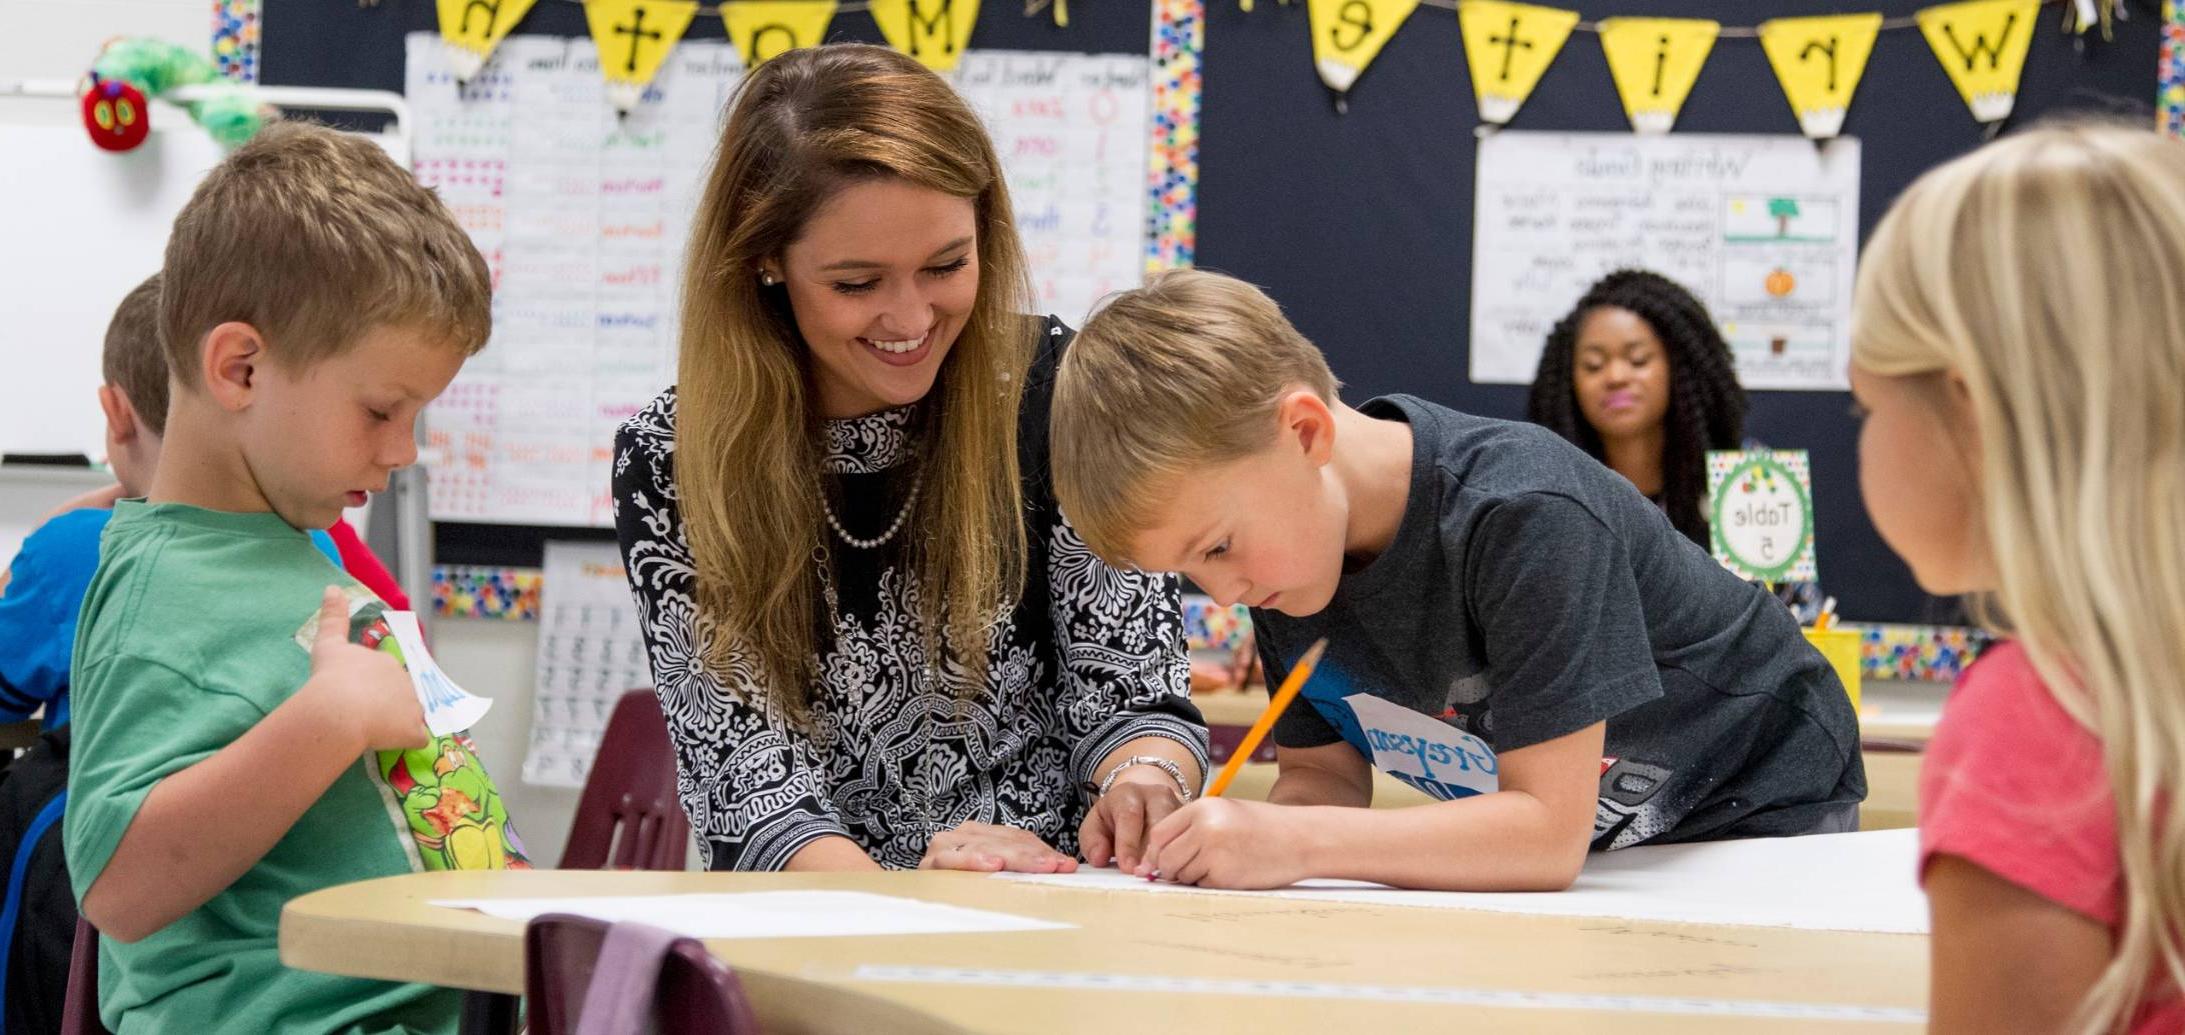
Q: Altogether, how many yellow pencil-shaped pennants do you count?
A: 9